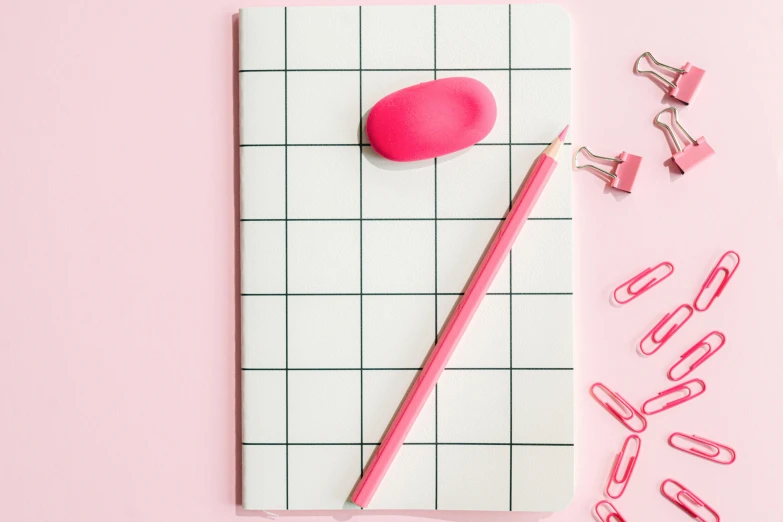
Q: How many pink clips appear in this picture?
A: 13